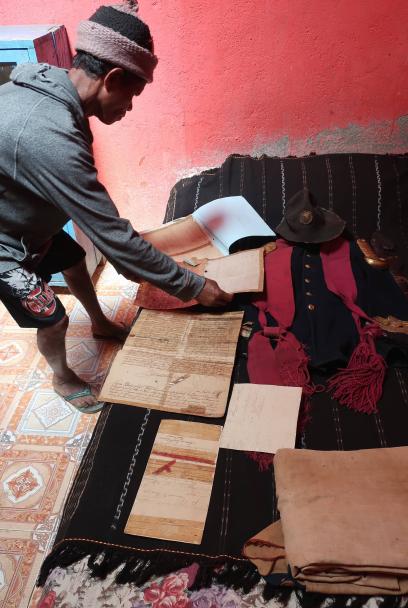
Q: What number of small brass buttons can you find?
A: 5